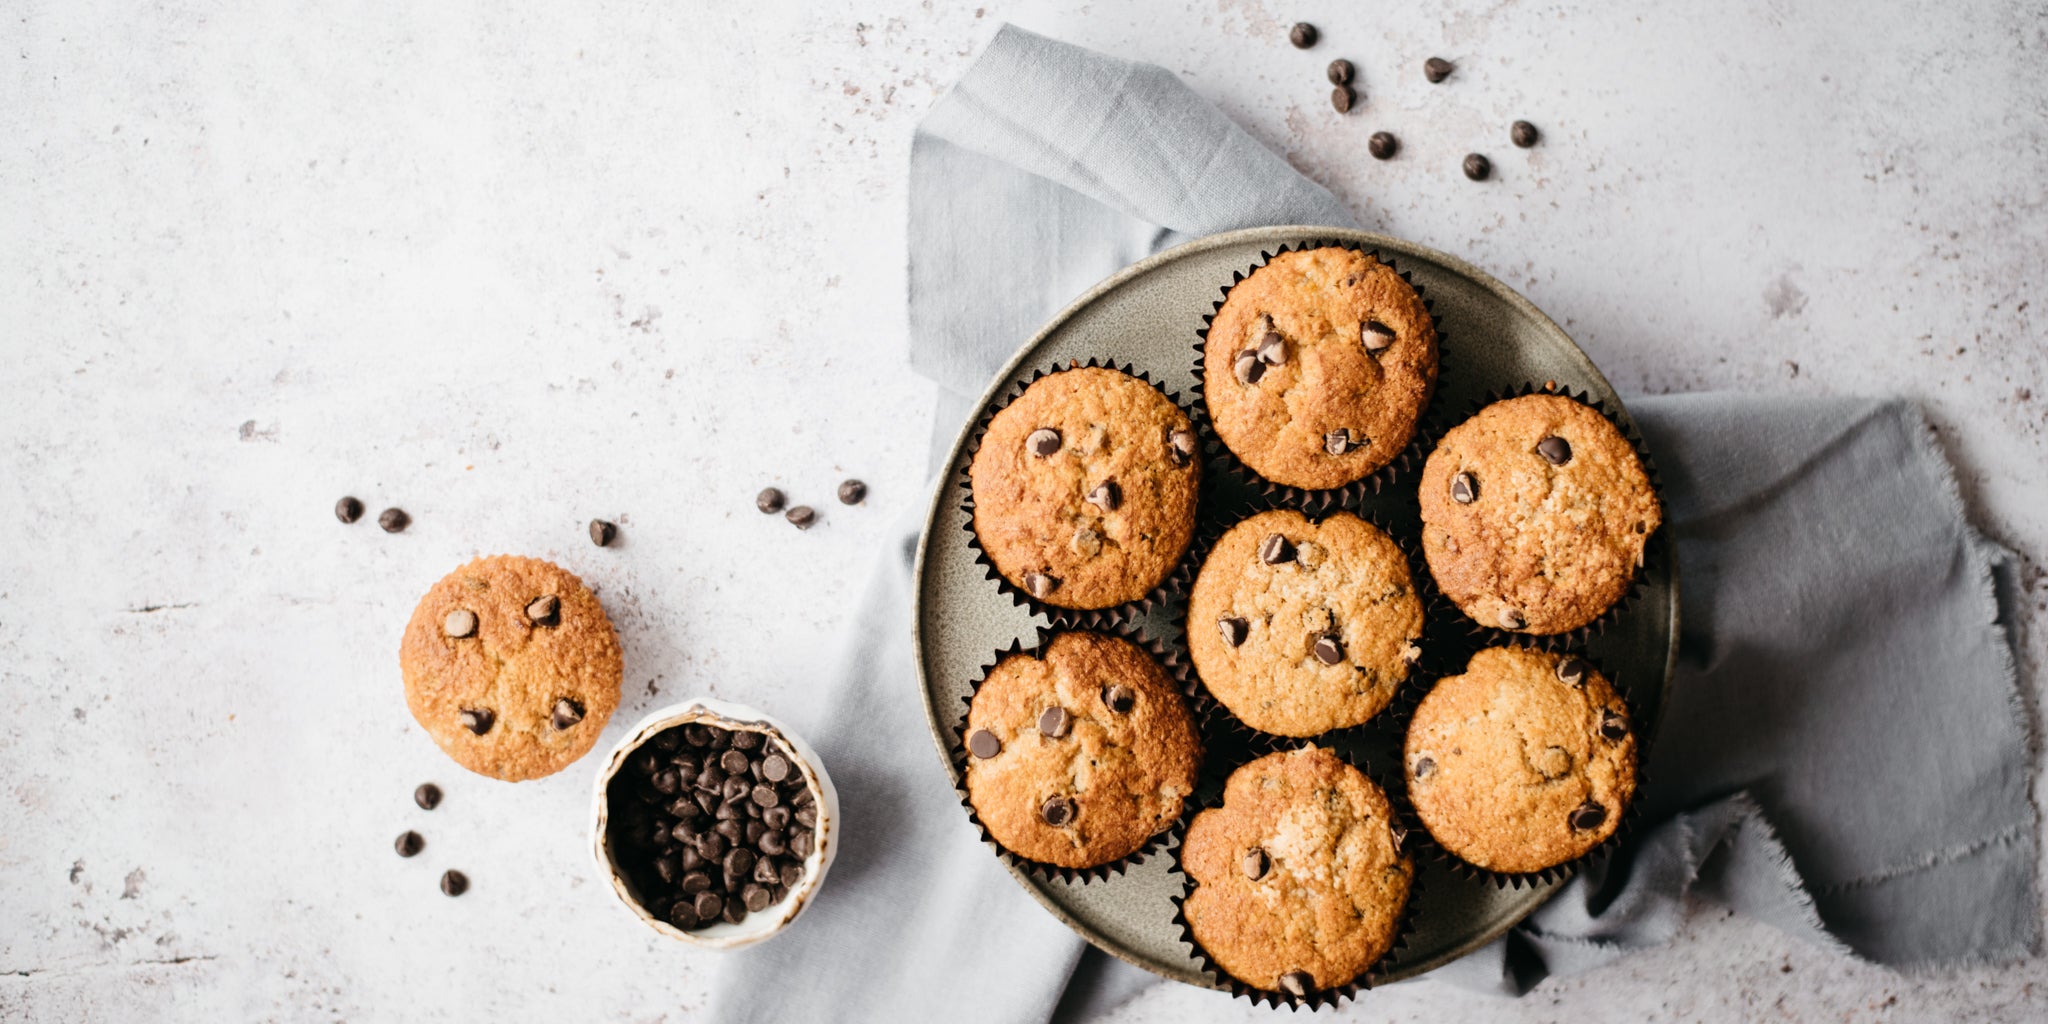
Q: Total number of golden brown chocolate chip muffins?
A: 8